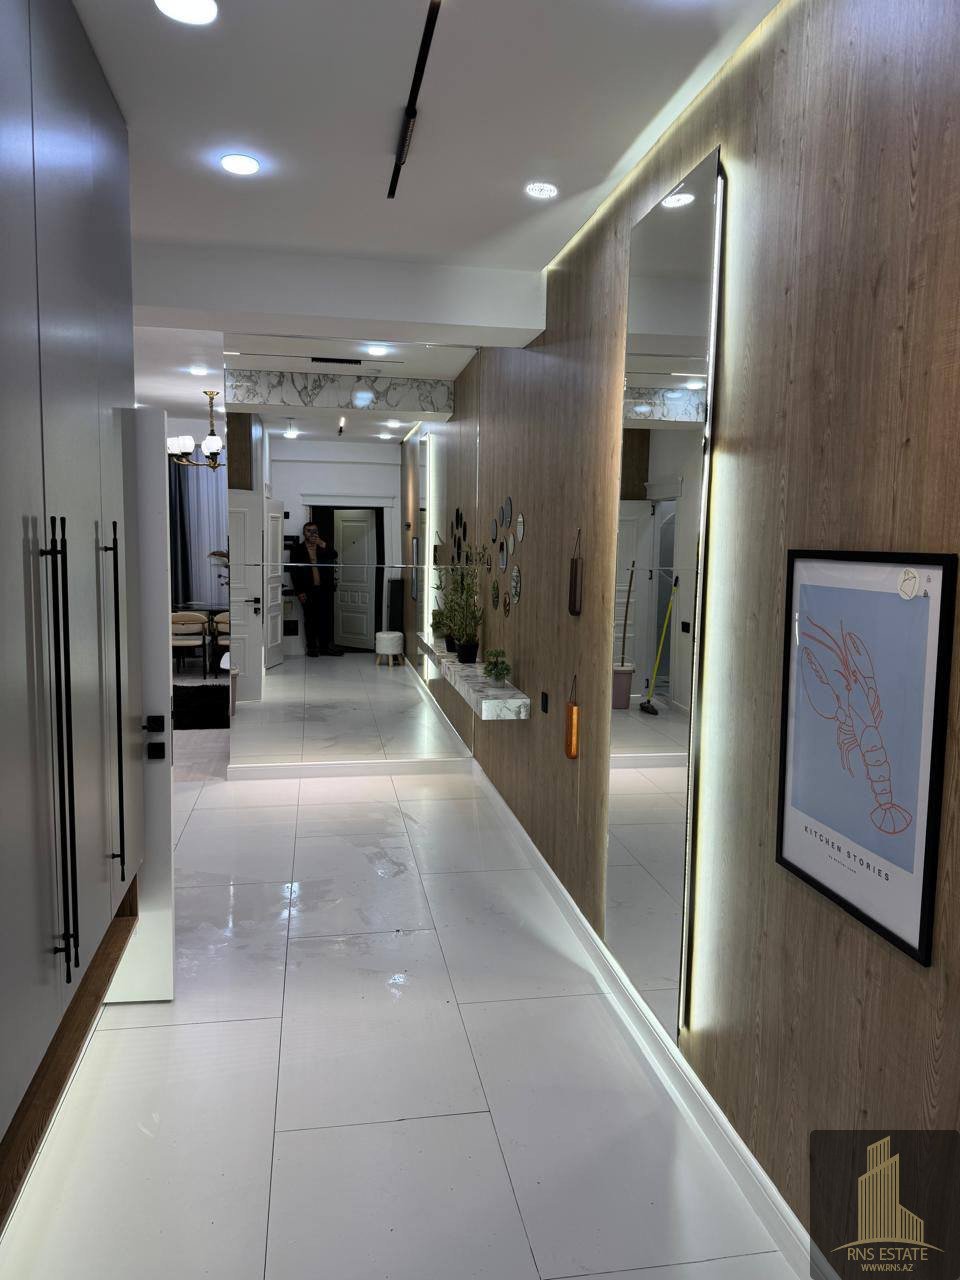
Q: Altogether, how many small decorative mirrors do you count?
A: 10